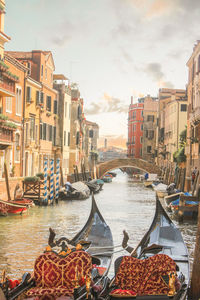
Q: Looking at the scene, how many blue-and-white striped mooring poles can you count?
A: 3